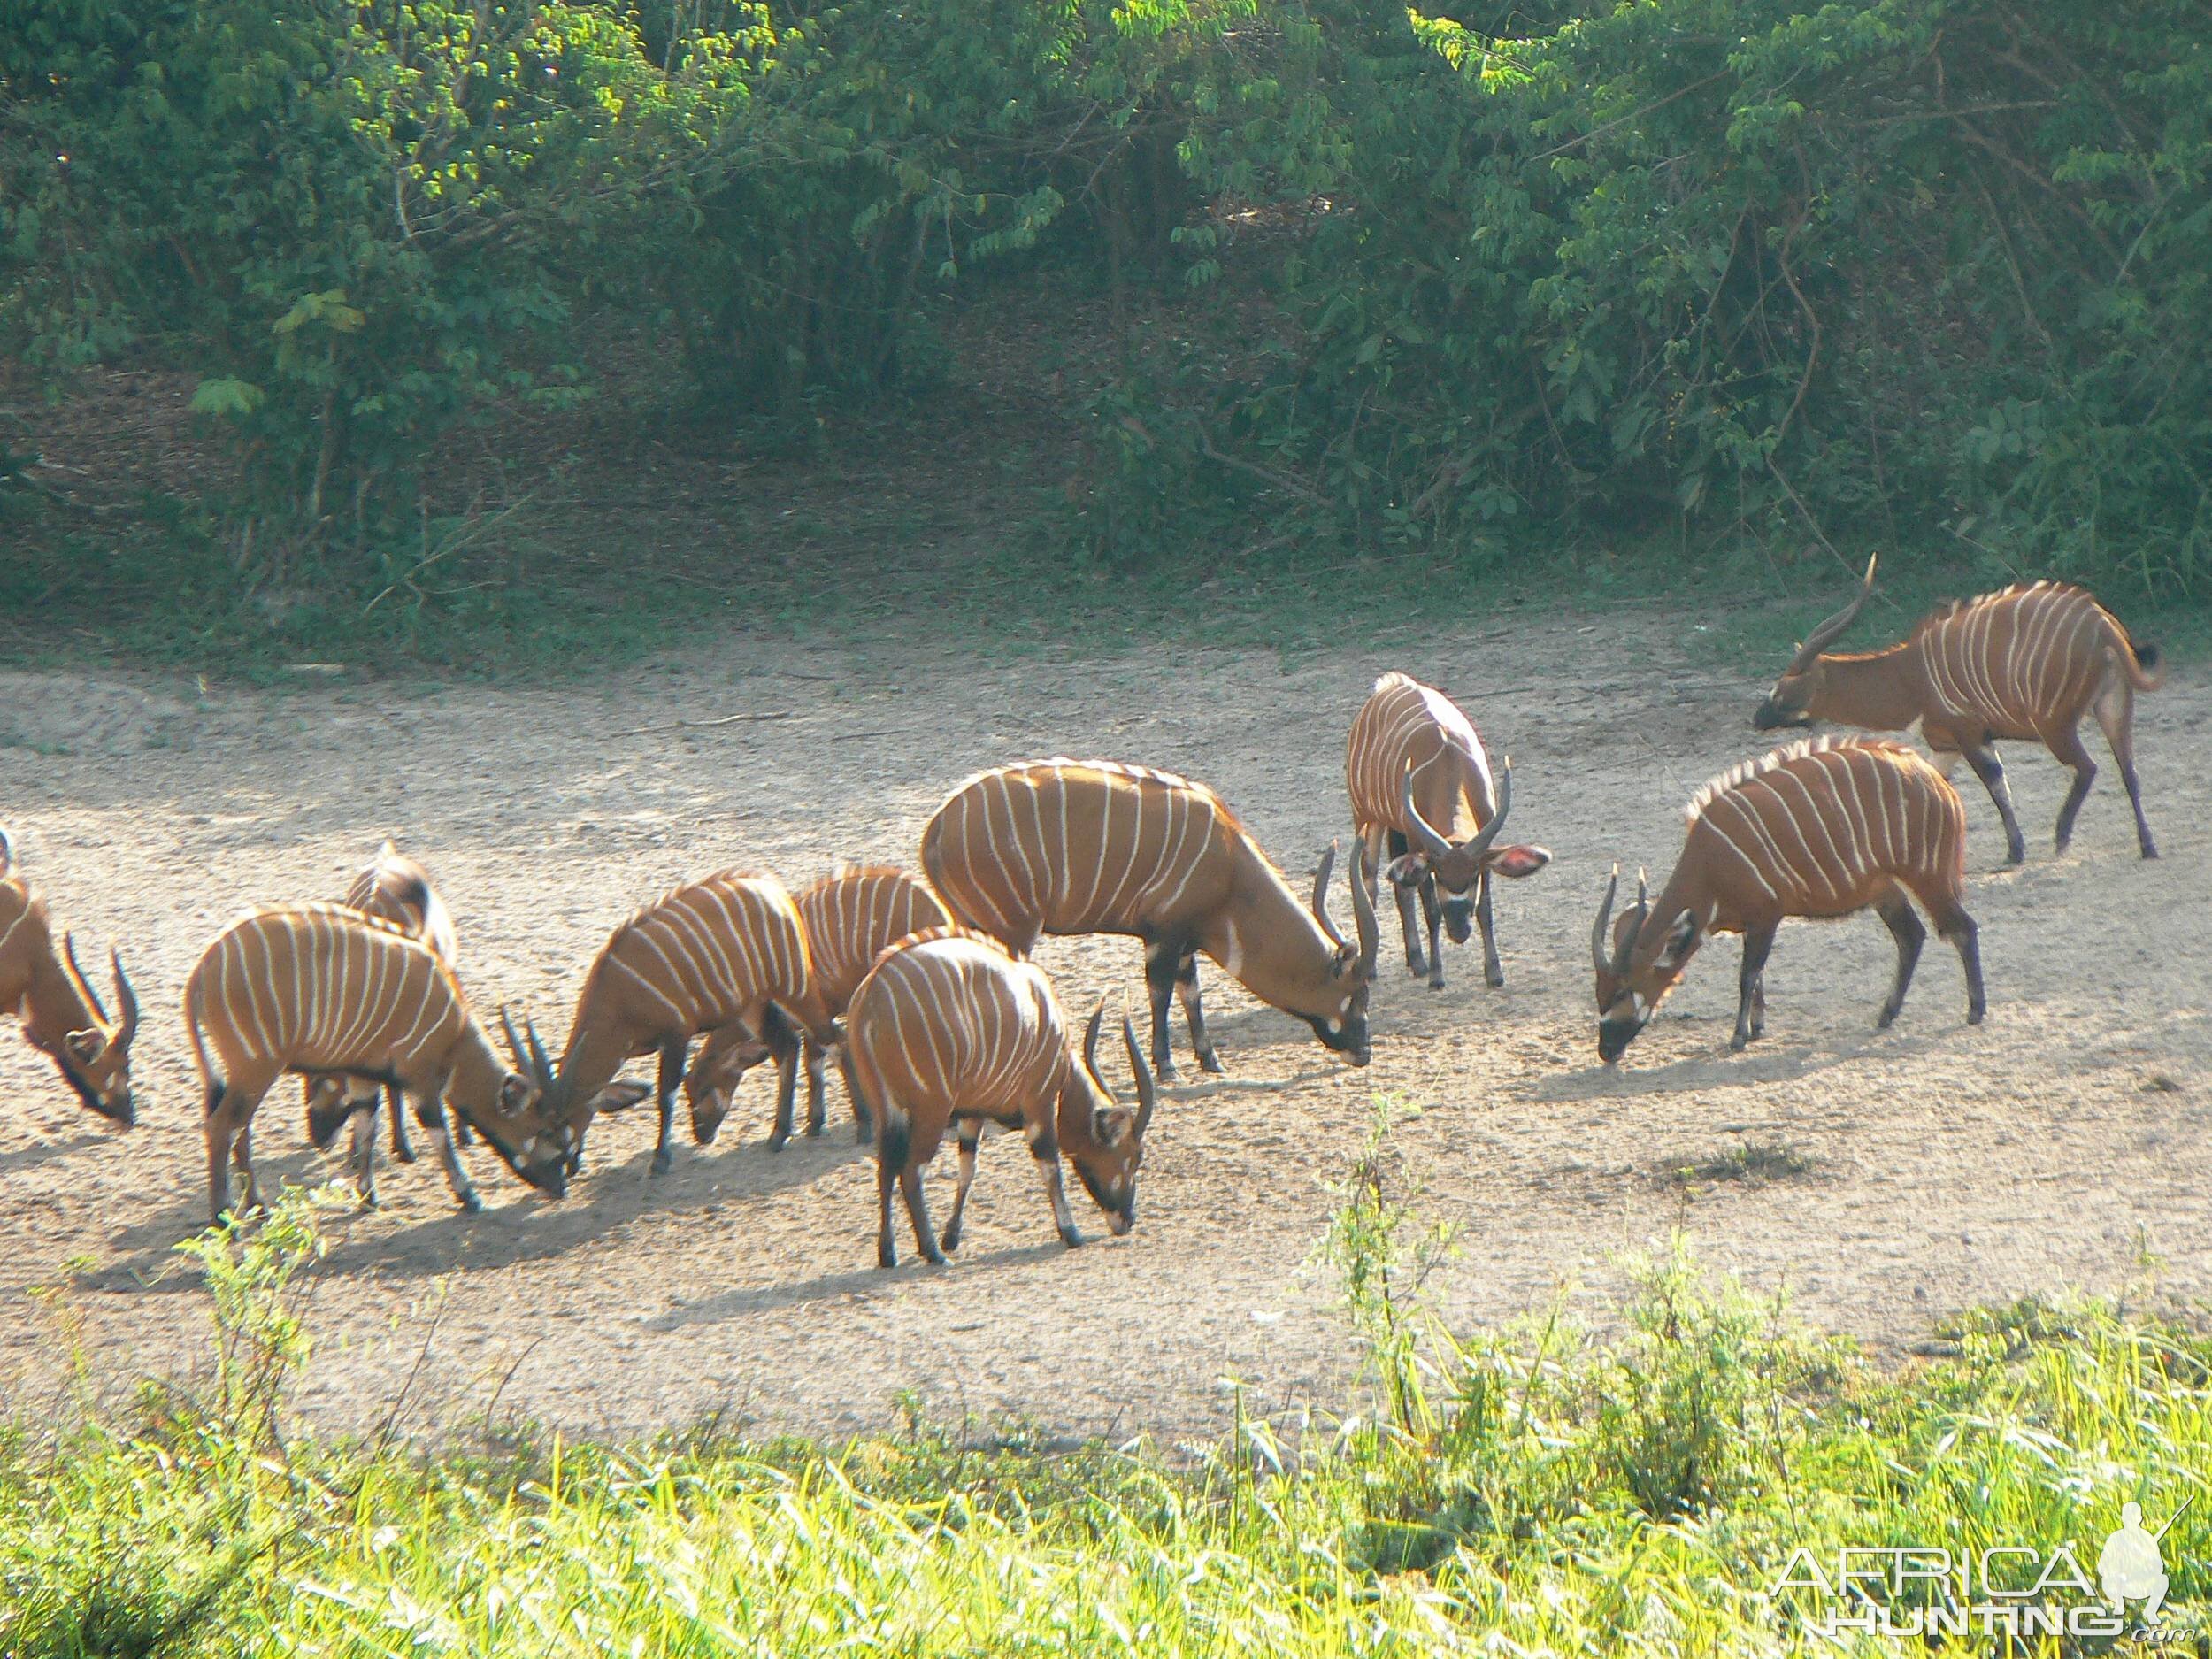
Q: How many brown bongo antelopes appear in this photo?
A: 10